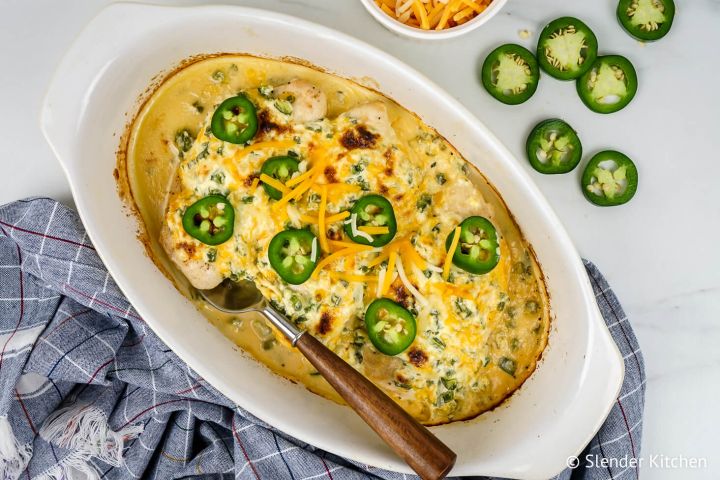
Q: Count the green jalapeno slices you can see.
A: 13